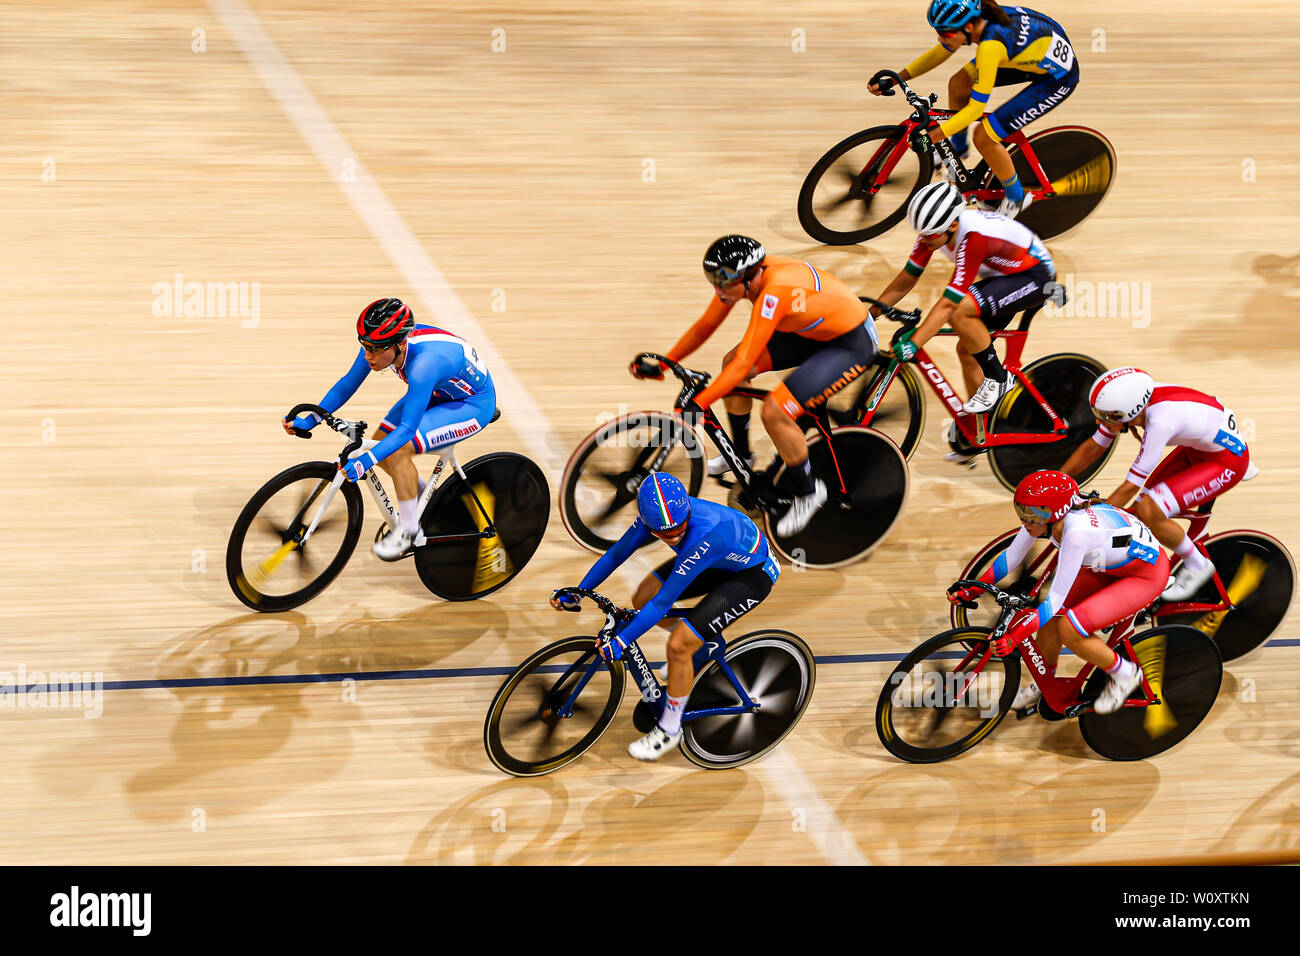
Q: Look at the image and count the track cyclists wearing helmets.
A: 7